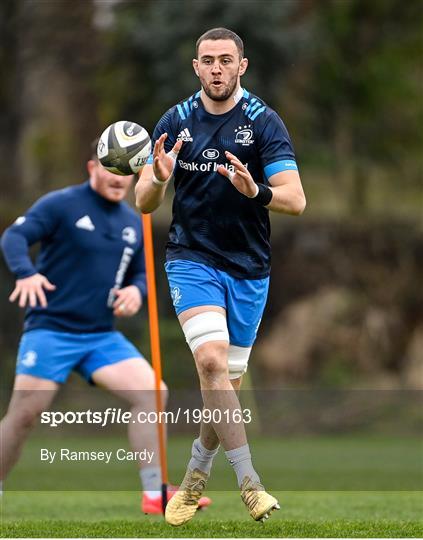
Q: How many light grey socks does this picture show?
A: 3